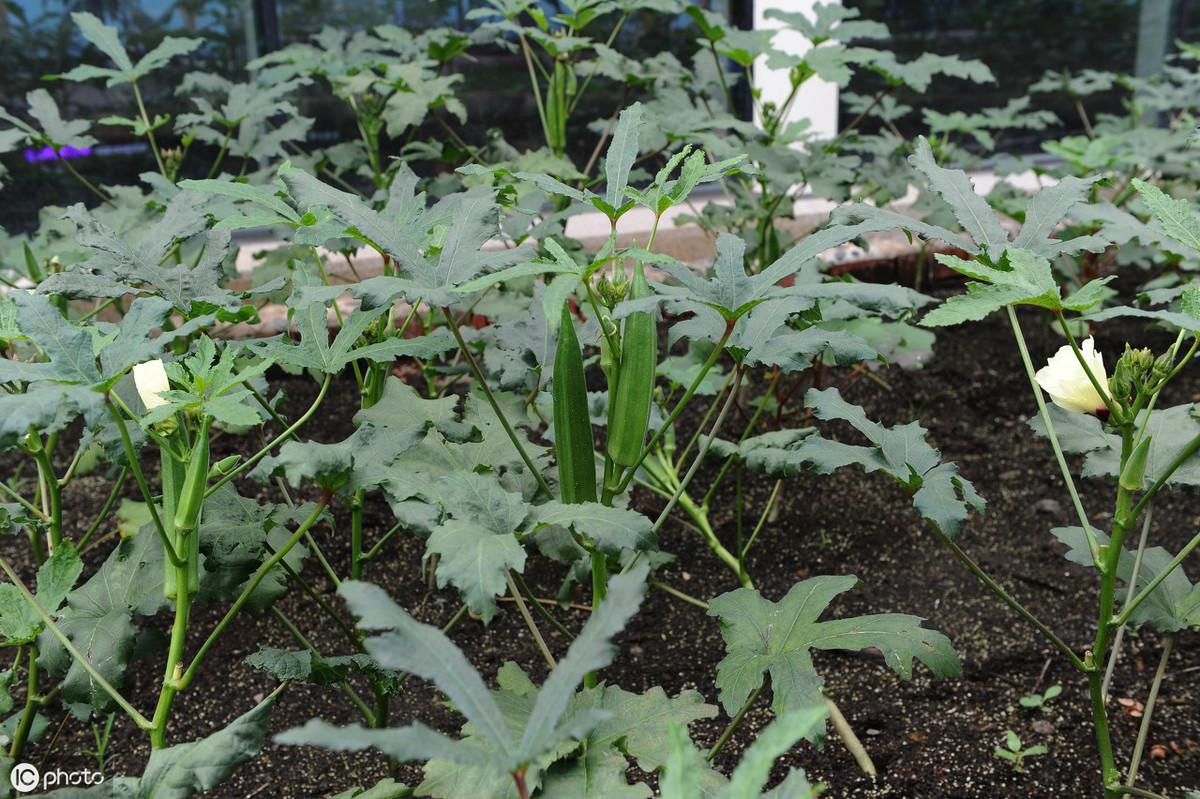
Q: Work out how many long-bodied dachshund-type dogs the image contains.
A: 0